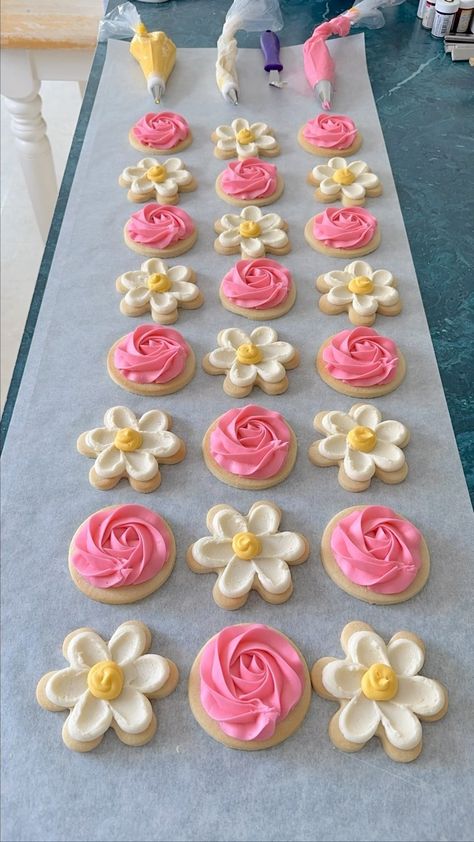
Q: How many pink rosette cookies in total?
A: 12